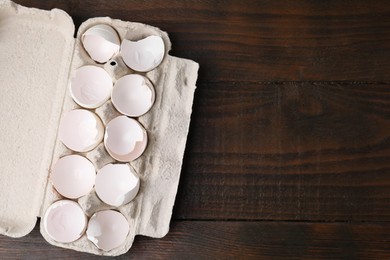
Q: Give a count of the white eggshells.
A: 10